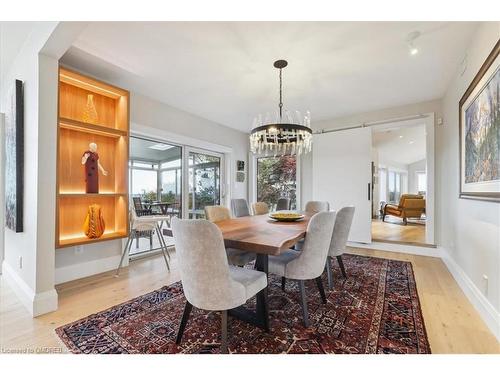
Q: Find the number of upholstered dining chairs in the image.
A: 8